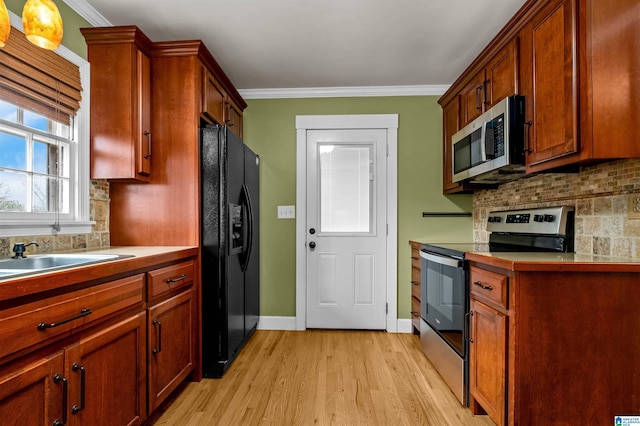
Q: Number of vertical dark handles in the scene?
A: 12